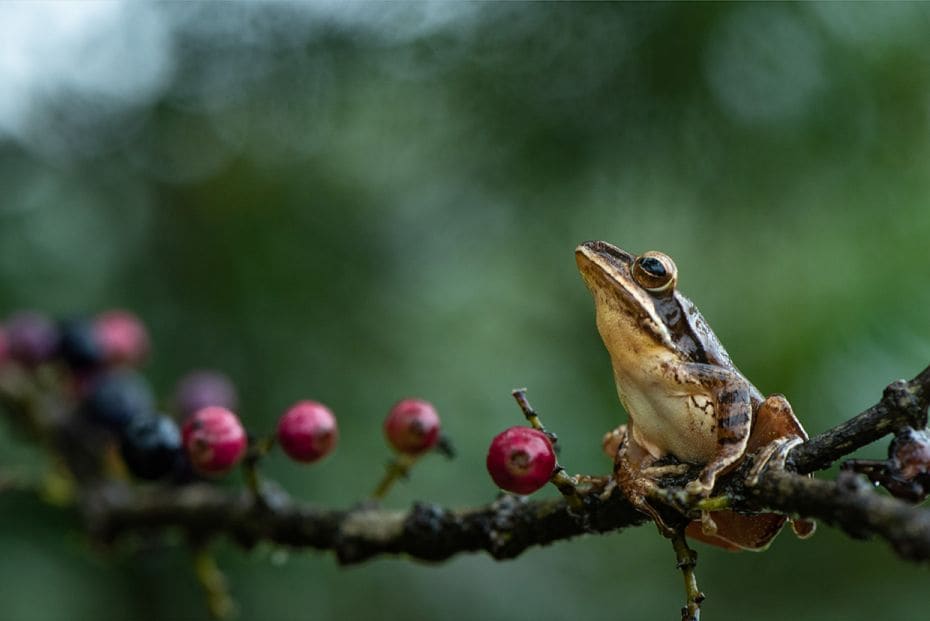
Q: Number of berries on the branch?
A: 11